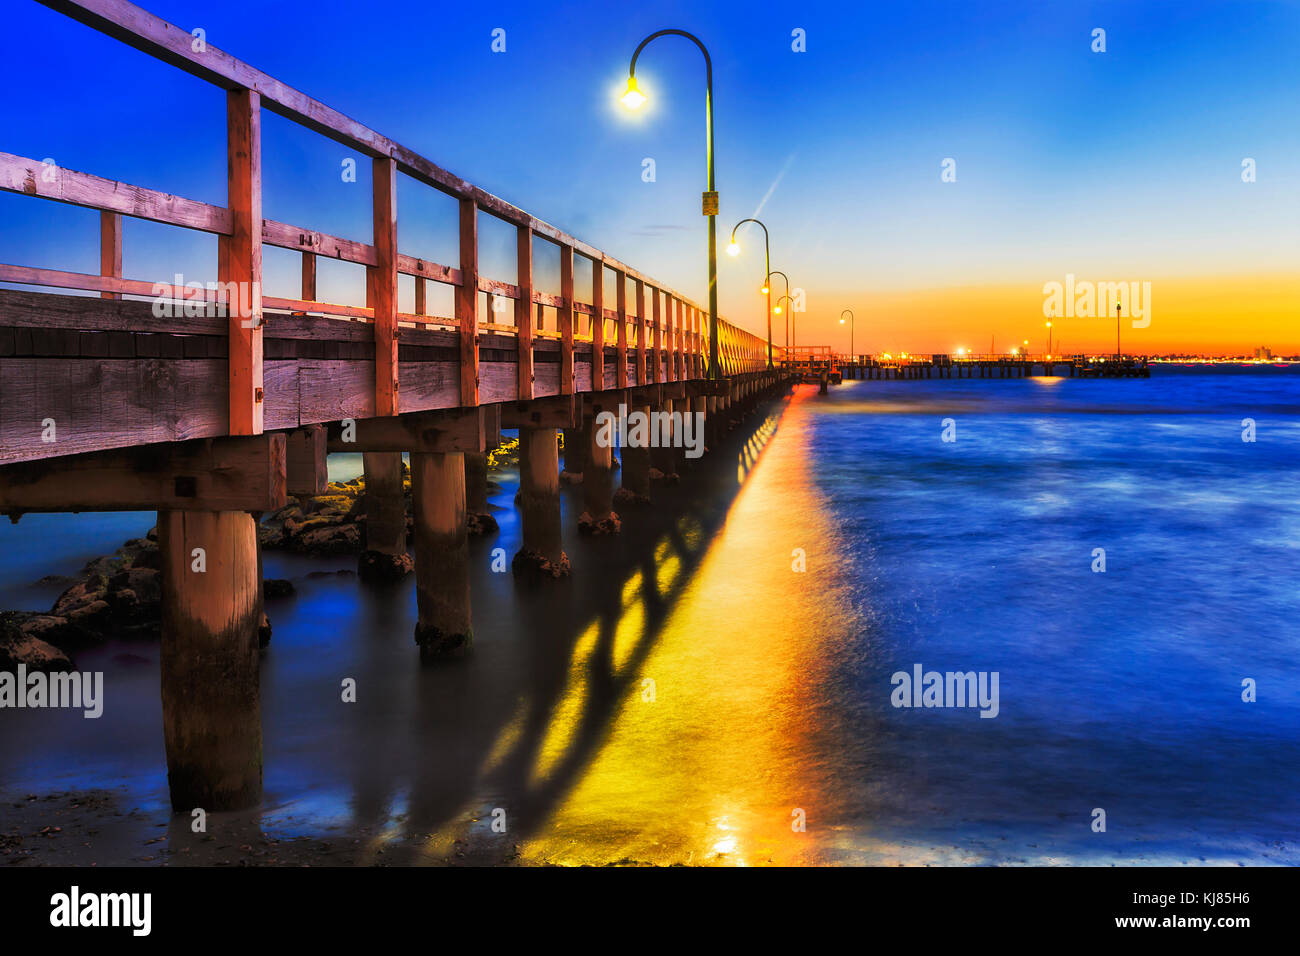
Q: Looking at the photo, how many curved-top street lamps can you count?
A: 5